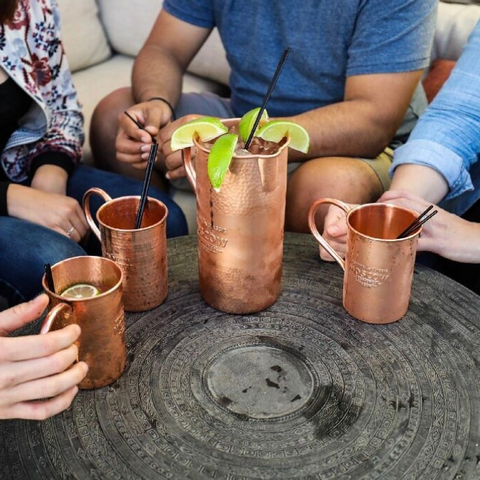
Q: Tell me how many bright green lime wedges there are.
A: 4